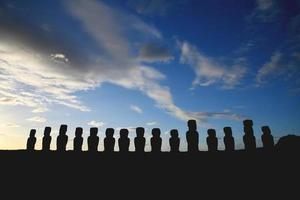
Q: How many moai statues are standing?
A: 15